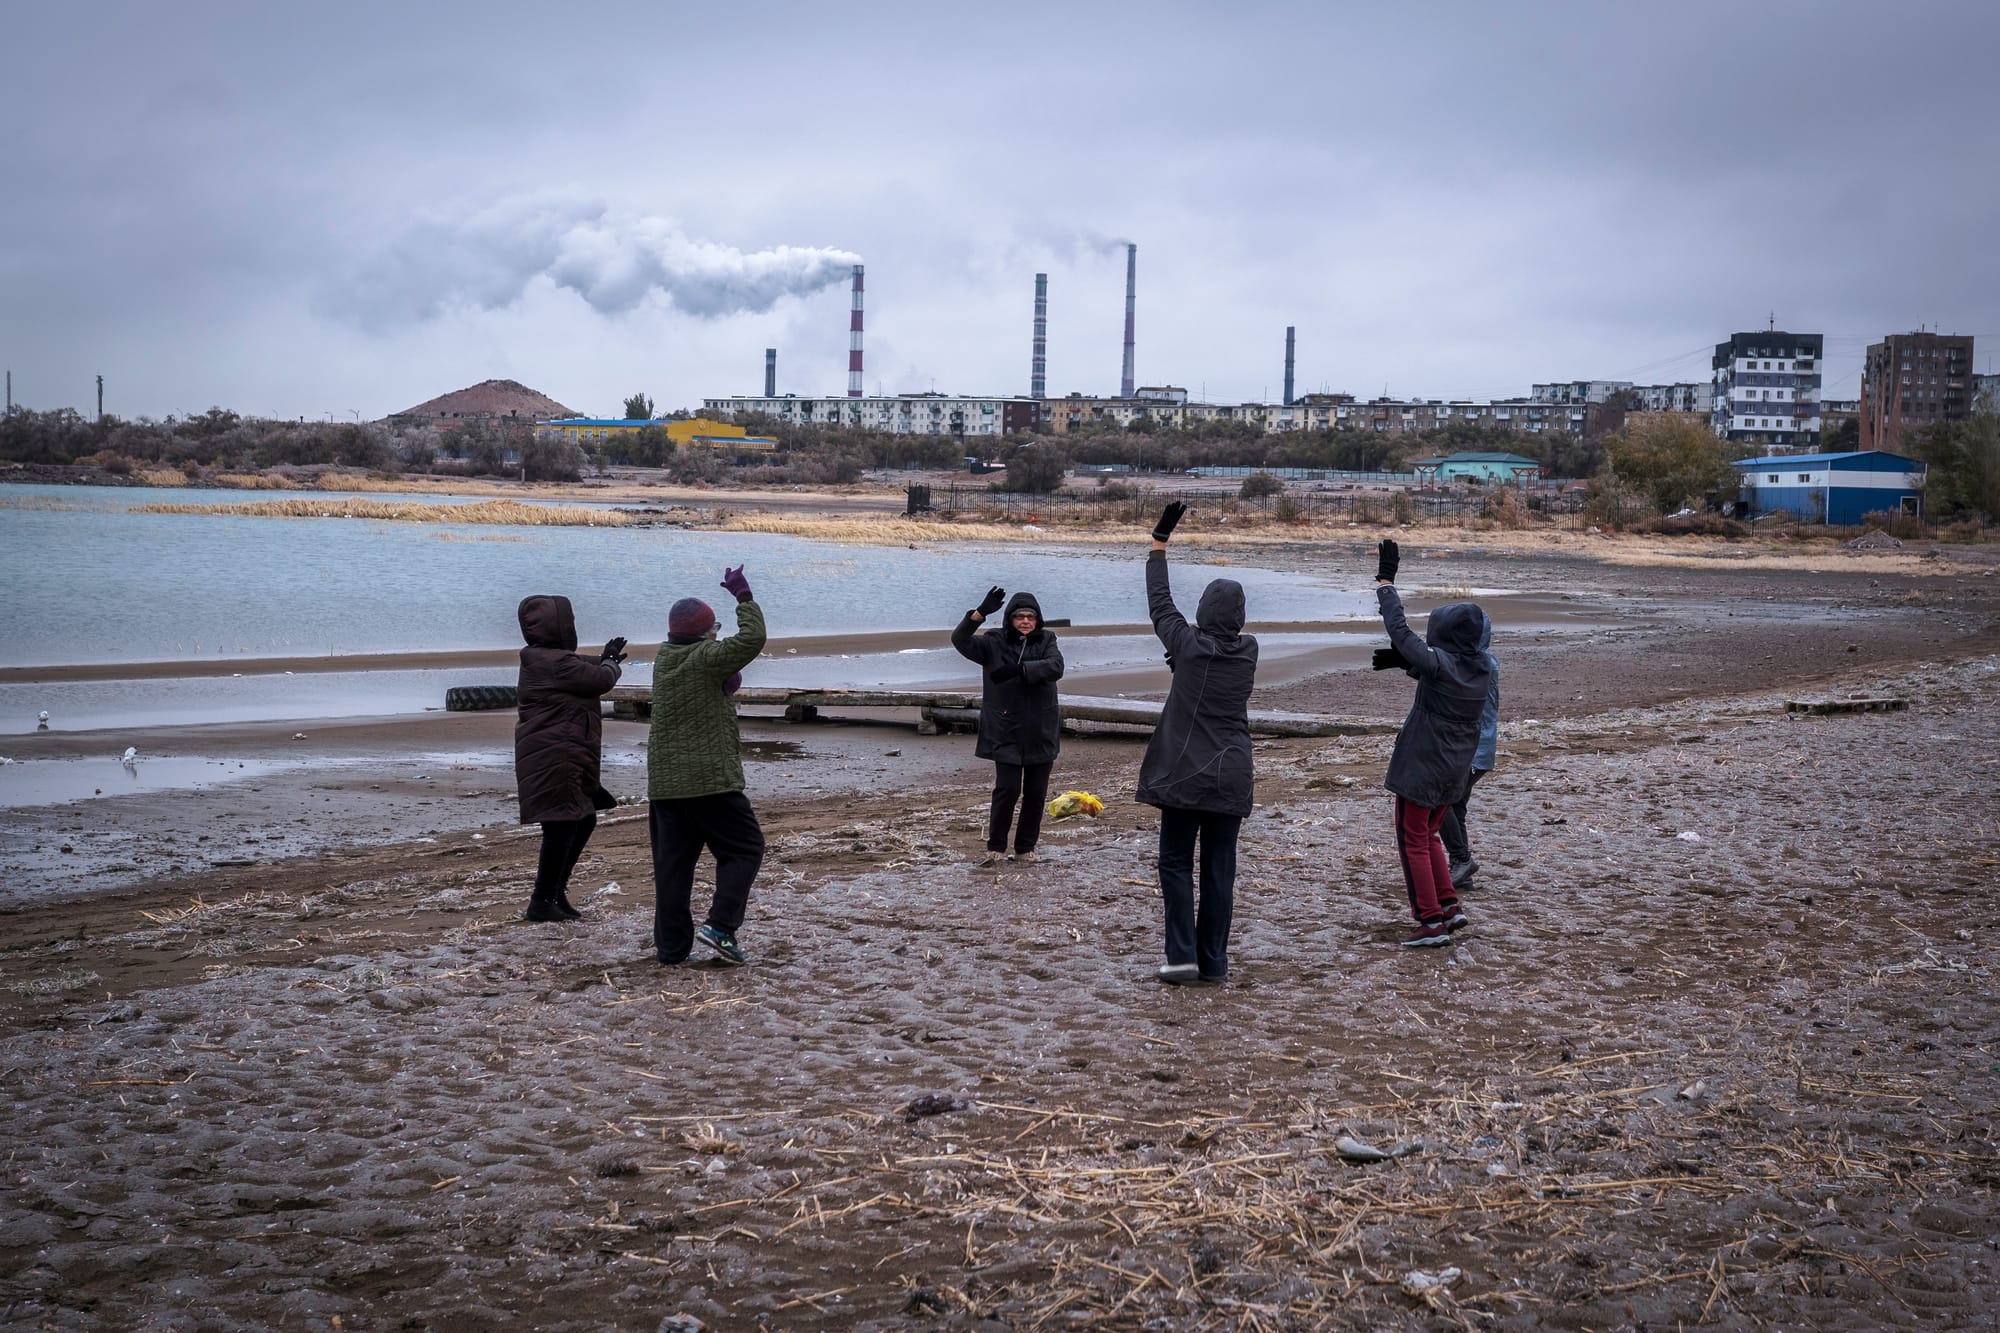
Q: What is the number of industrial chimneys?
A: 5